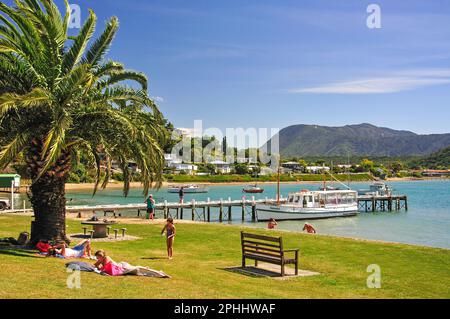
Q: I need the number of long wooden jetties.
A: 1